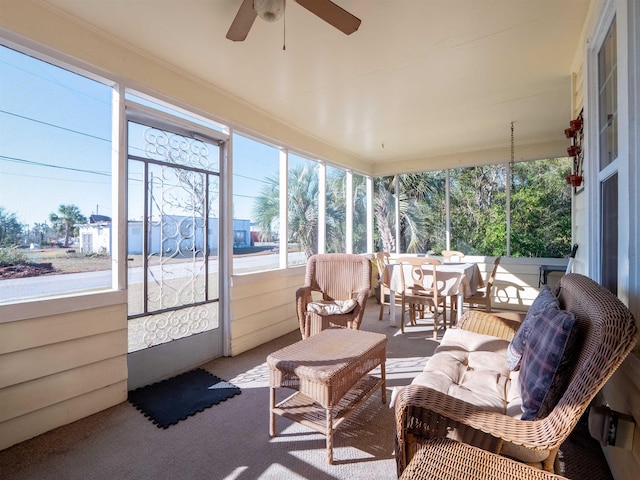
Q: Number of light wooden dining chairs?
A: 4